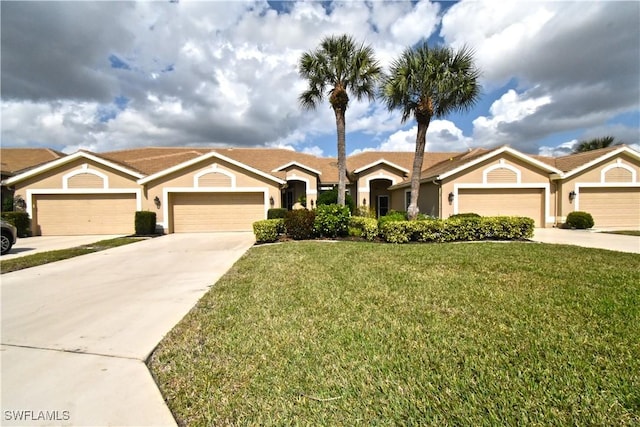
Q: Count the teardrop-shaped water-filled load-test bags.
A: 0